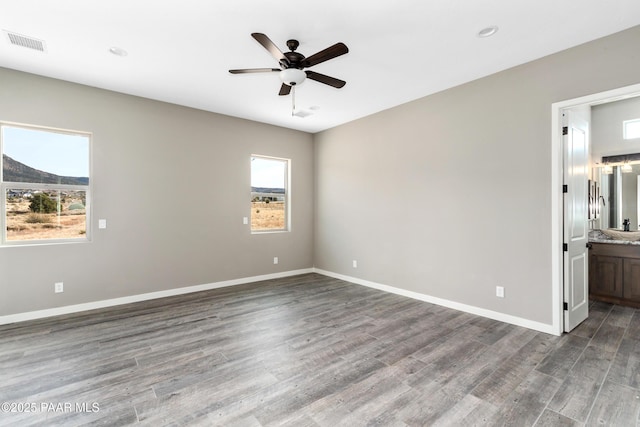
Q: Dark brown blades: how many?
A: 5